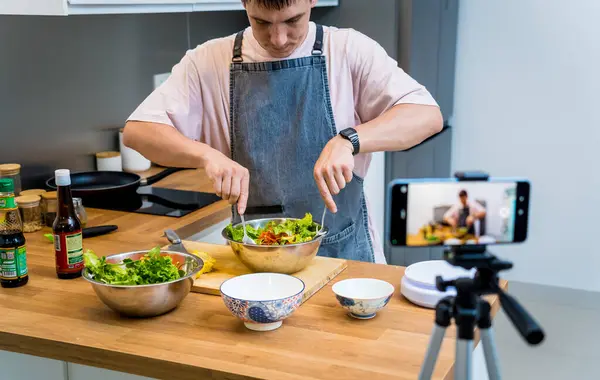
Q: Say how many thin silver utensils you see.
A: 2